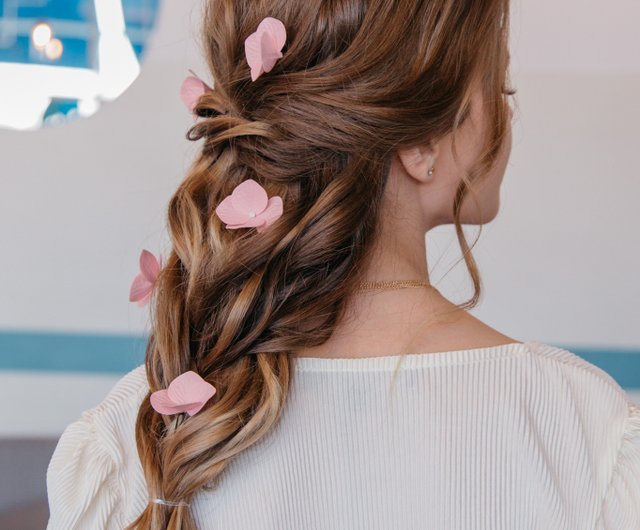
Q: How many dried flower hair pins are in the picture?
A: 5